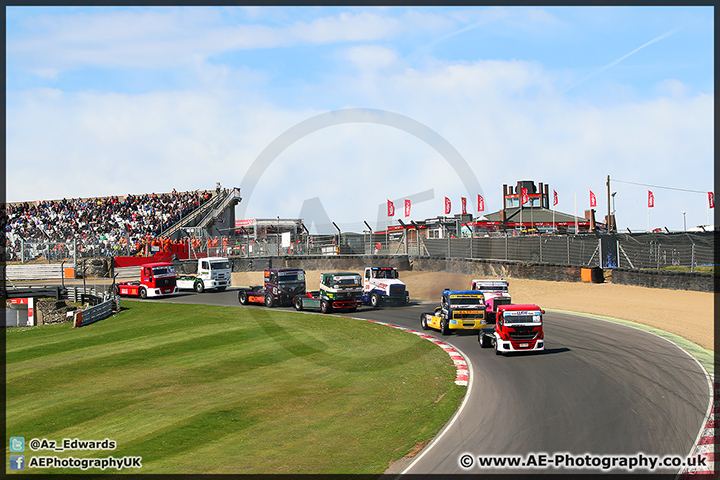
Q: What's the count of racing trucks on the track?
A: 8